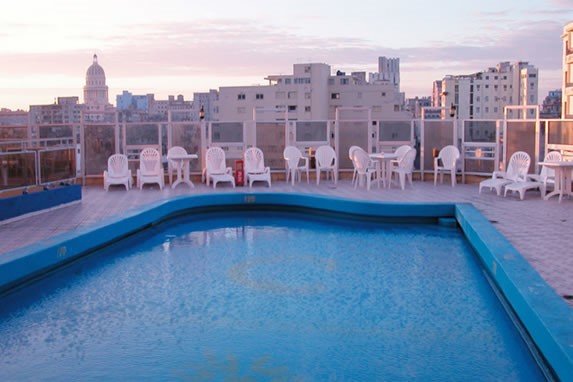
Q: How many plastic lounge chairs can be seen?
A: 6